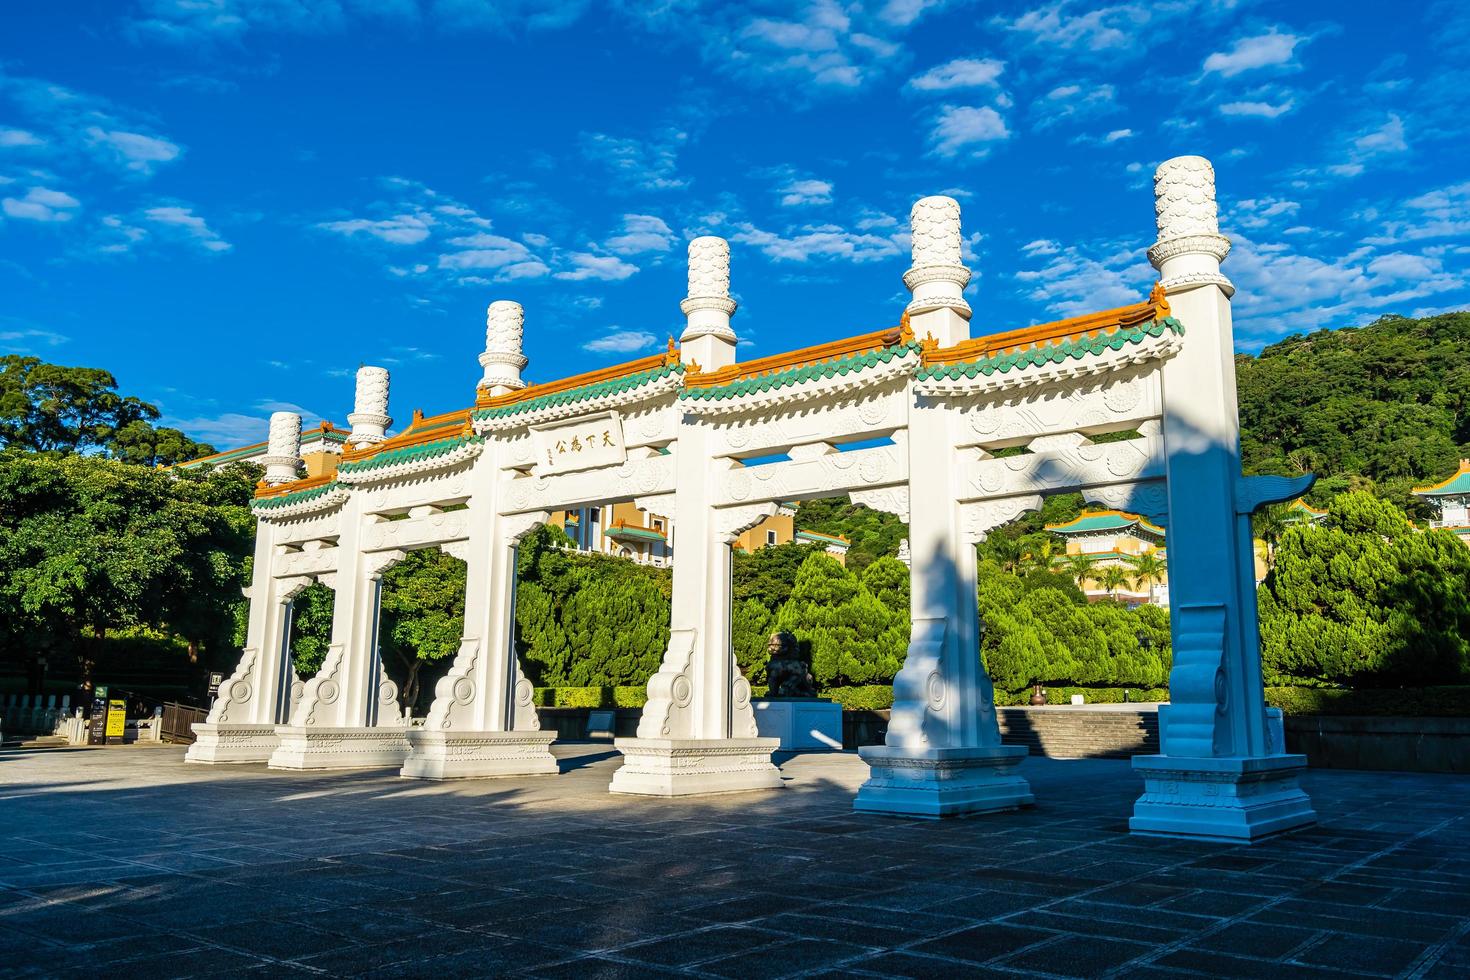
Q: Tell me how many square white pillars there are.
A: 6